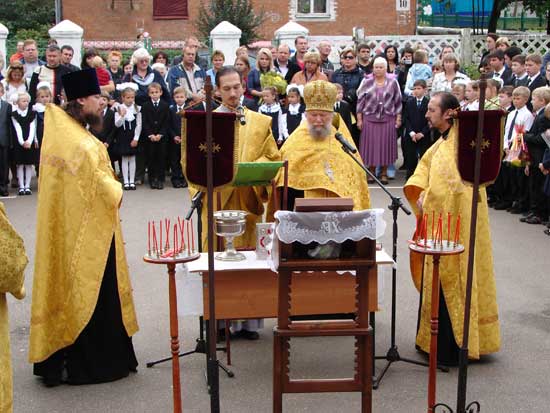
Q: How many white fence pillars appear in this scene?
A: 4